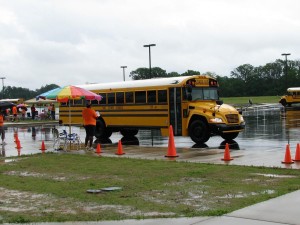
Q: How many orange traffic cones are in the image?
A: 9